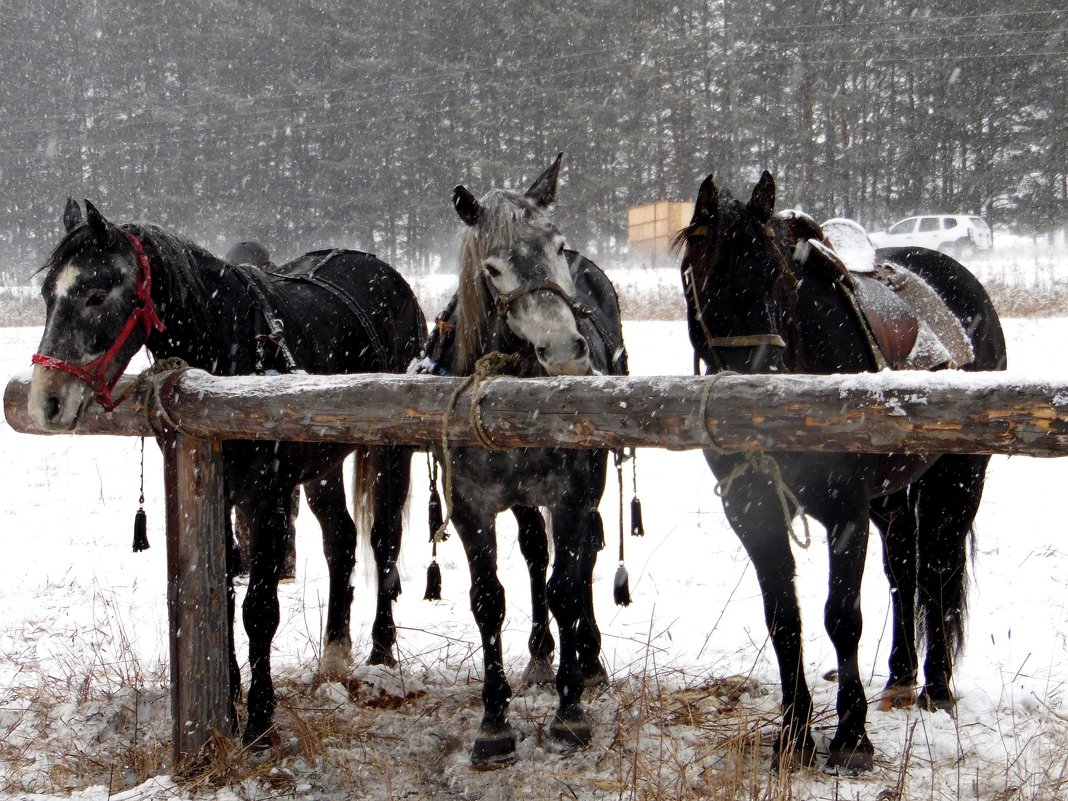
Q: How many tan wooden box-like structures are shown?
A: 1